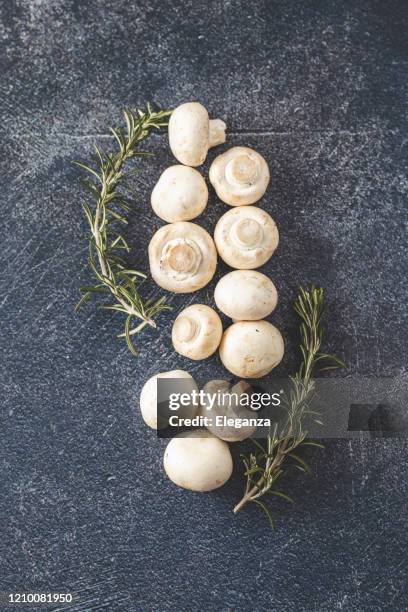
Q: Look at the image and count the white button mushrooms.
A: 11